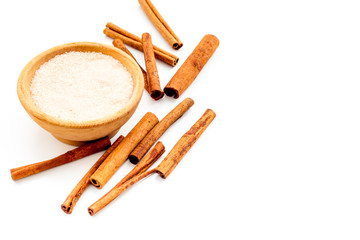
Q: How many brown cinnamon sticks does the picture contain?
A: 11